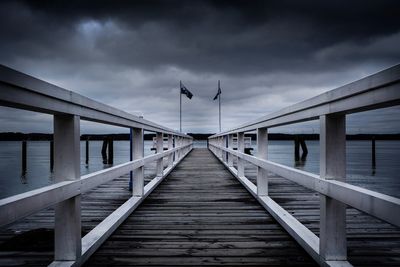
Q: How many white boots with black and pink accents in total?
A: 0